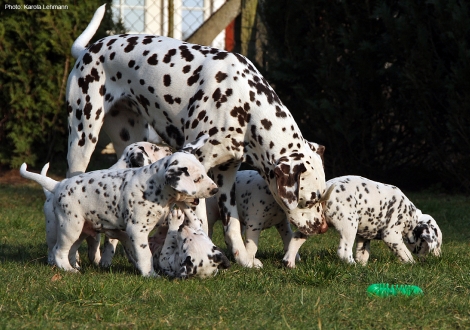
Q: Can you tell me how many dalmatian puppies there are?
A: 5